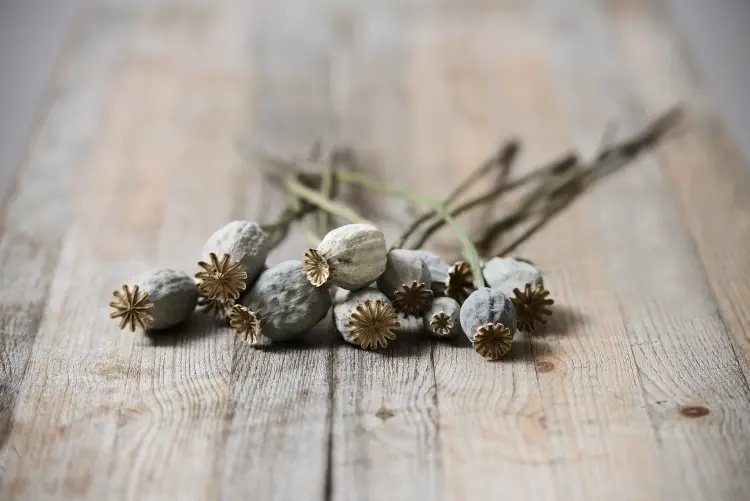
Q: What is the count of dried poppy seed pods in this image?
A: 11